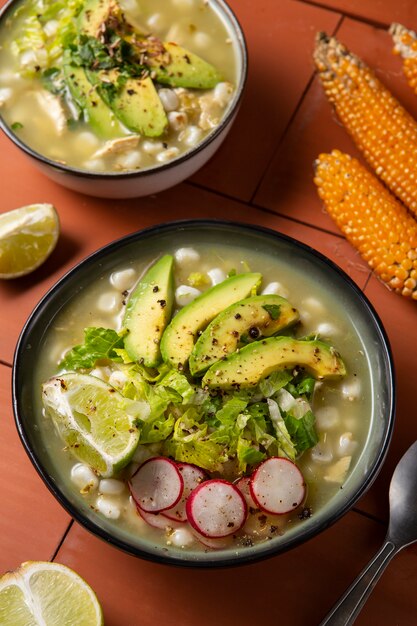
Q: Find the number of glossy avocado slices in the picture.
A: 8